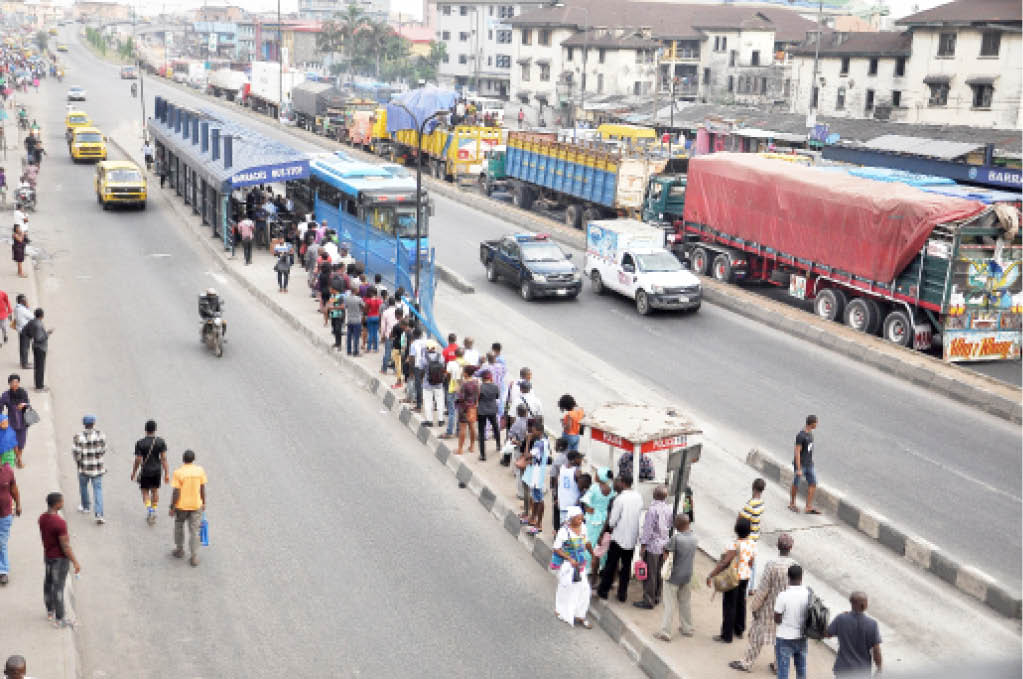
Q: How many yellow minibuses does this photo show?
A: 3